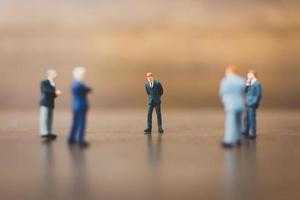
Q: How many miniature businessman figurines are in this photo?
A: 5